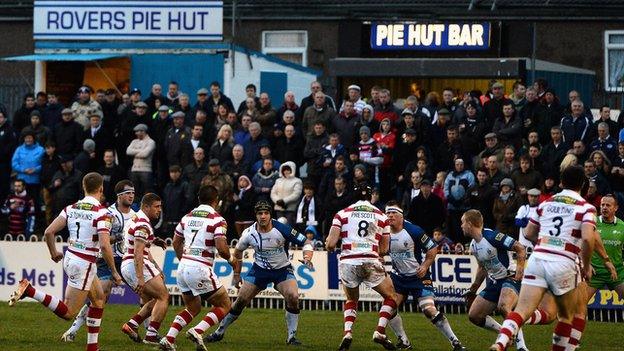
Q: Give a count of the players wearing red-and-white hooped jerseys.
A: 5